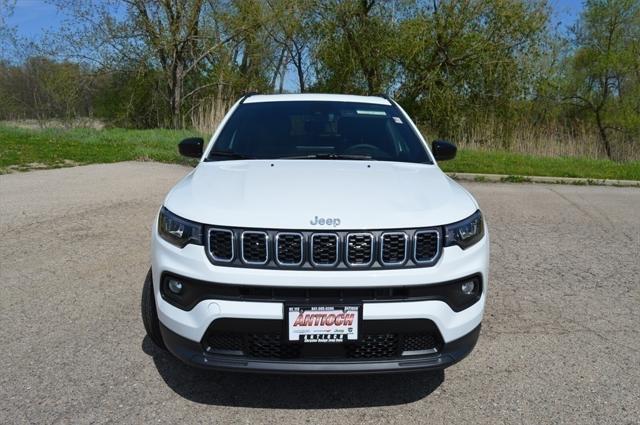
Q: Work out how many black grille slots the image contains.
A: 7